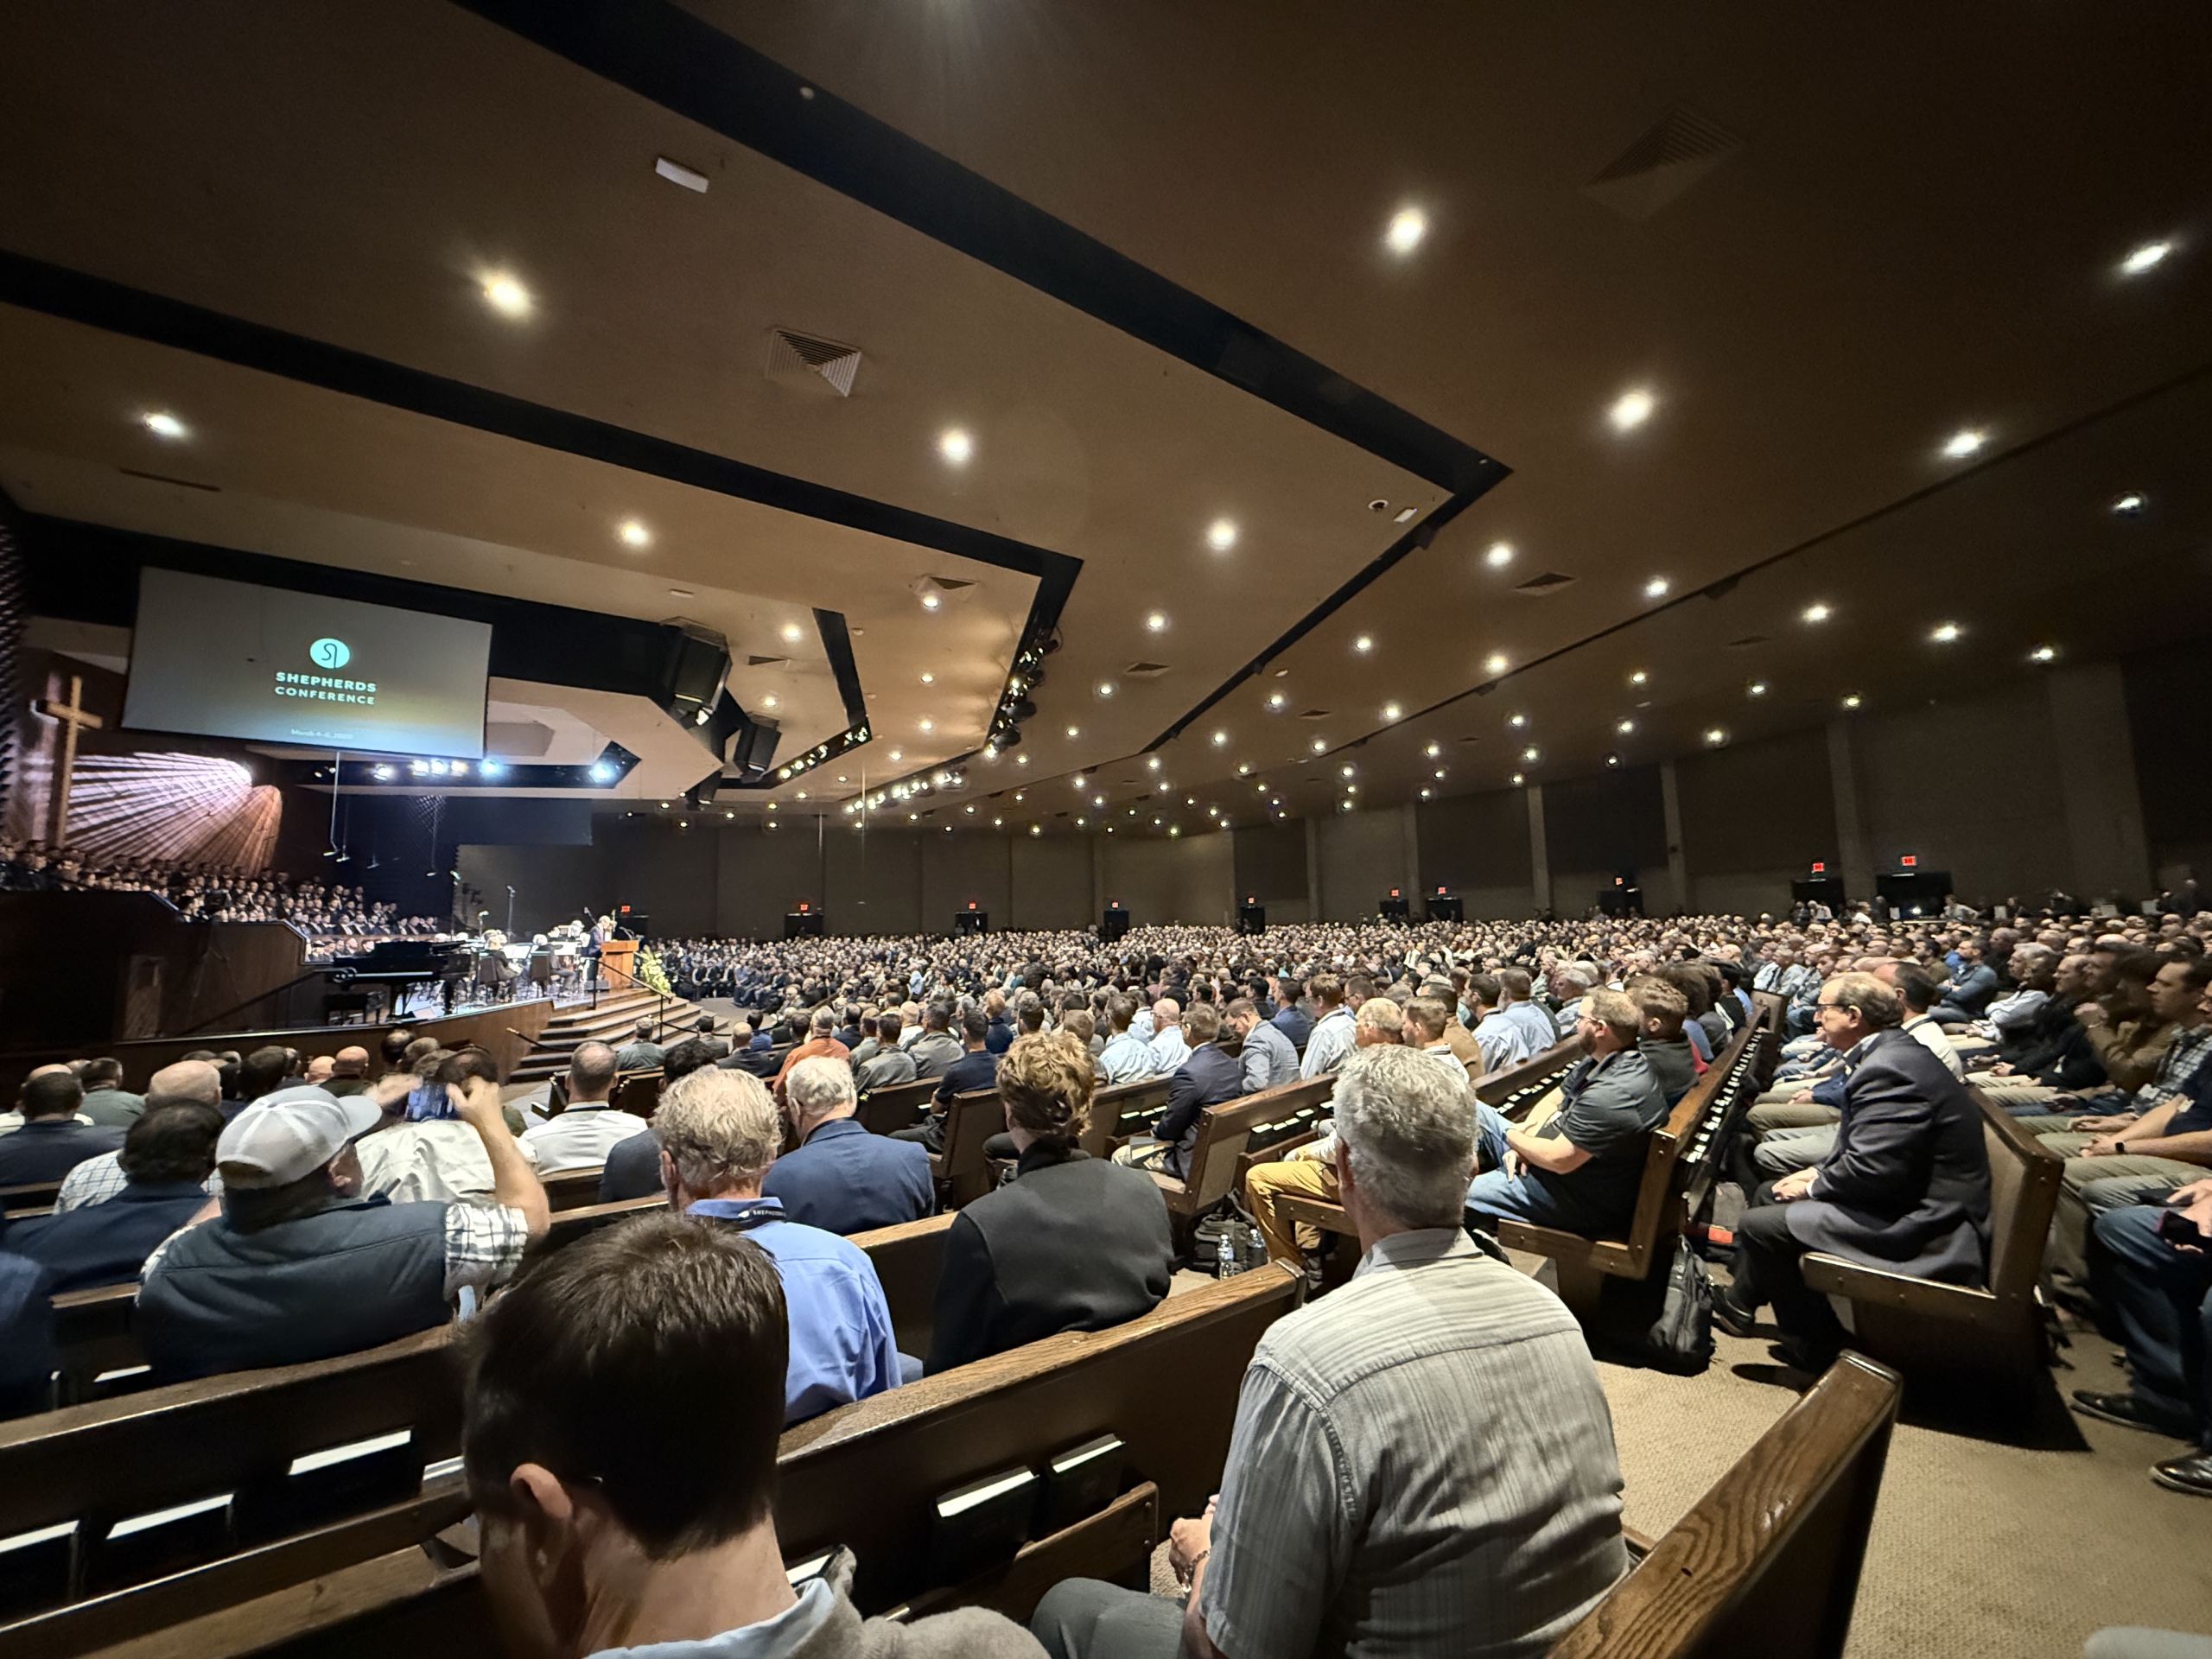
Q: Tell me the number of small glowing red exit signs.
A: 10